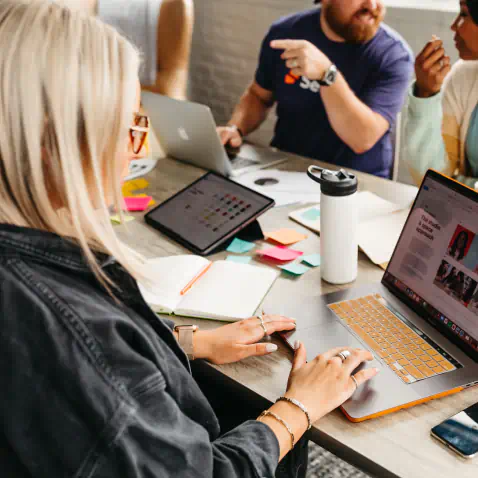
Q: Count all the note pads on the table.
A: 2